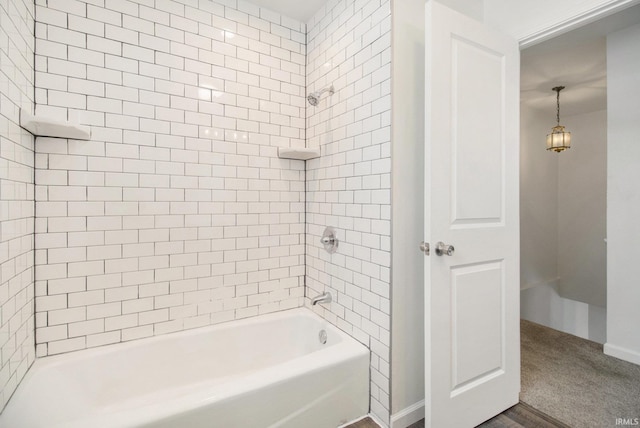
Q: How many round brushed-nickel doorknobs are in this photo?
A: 2